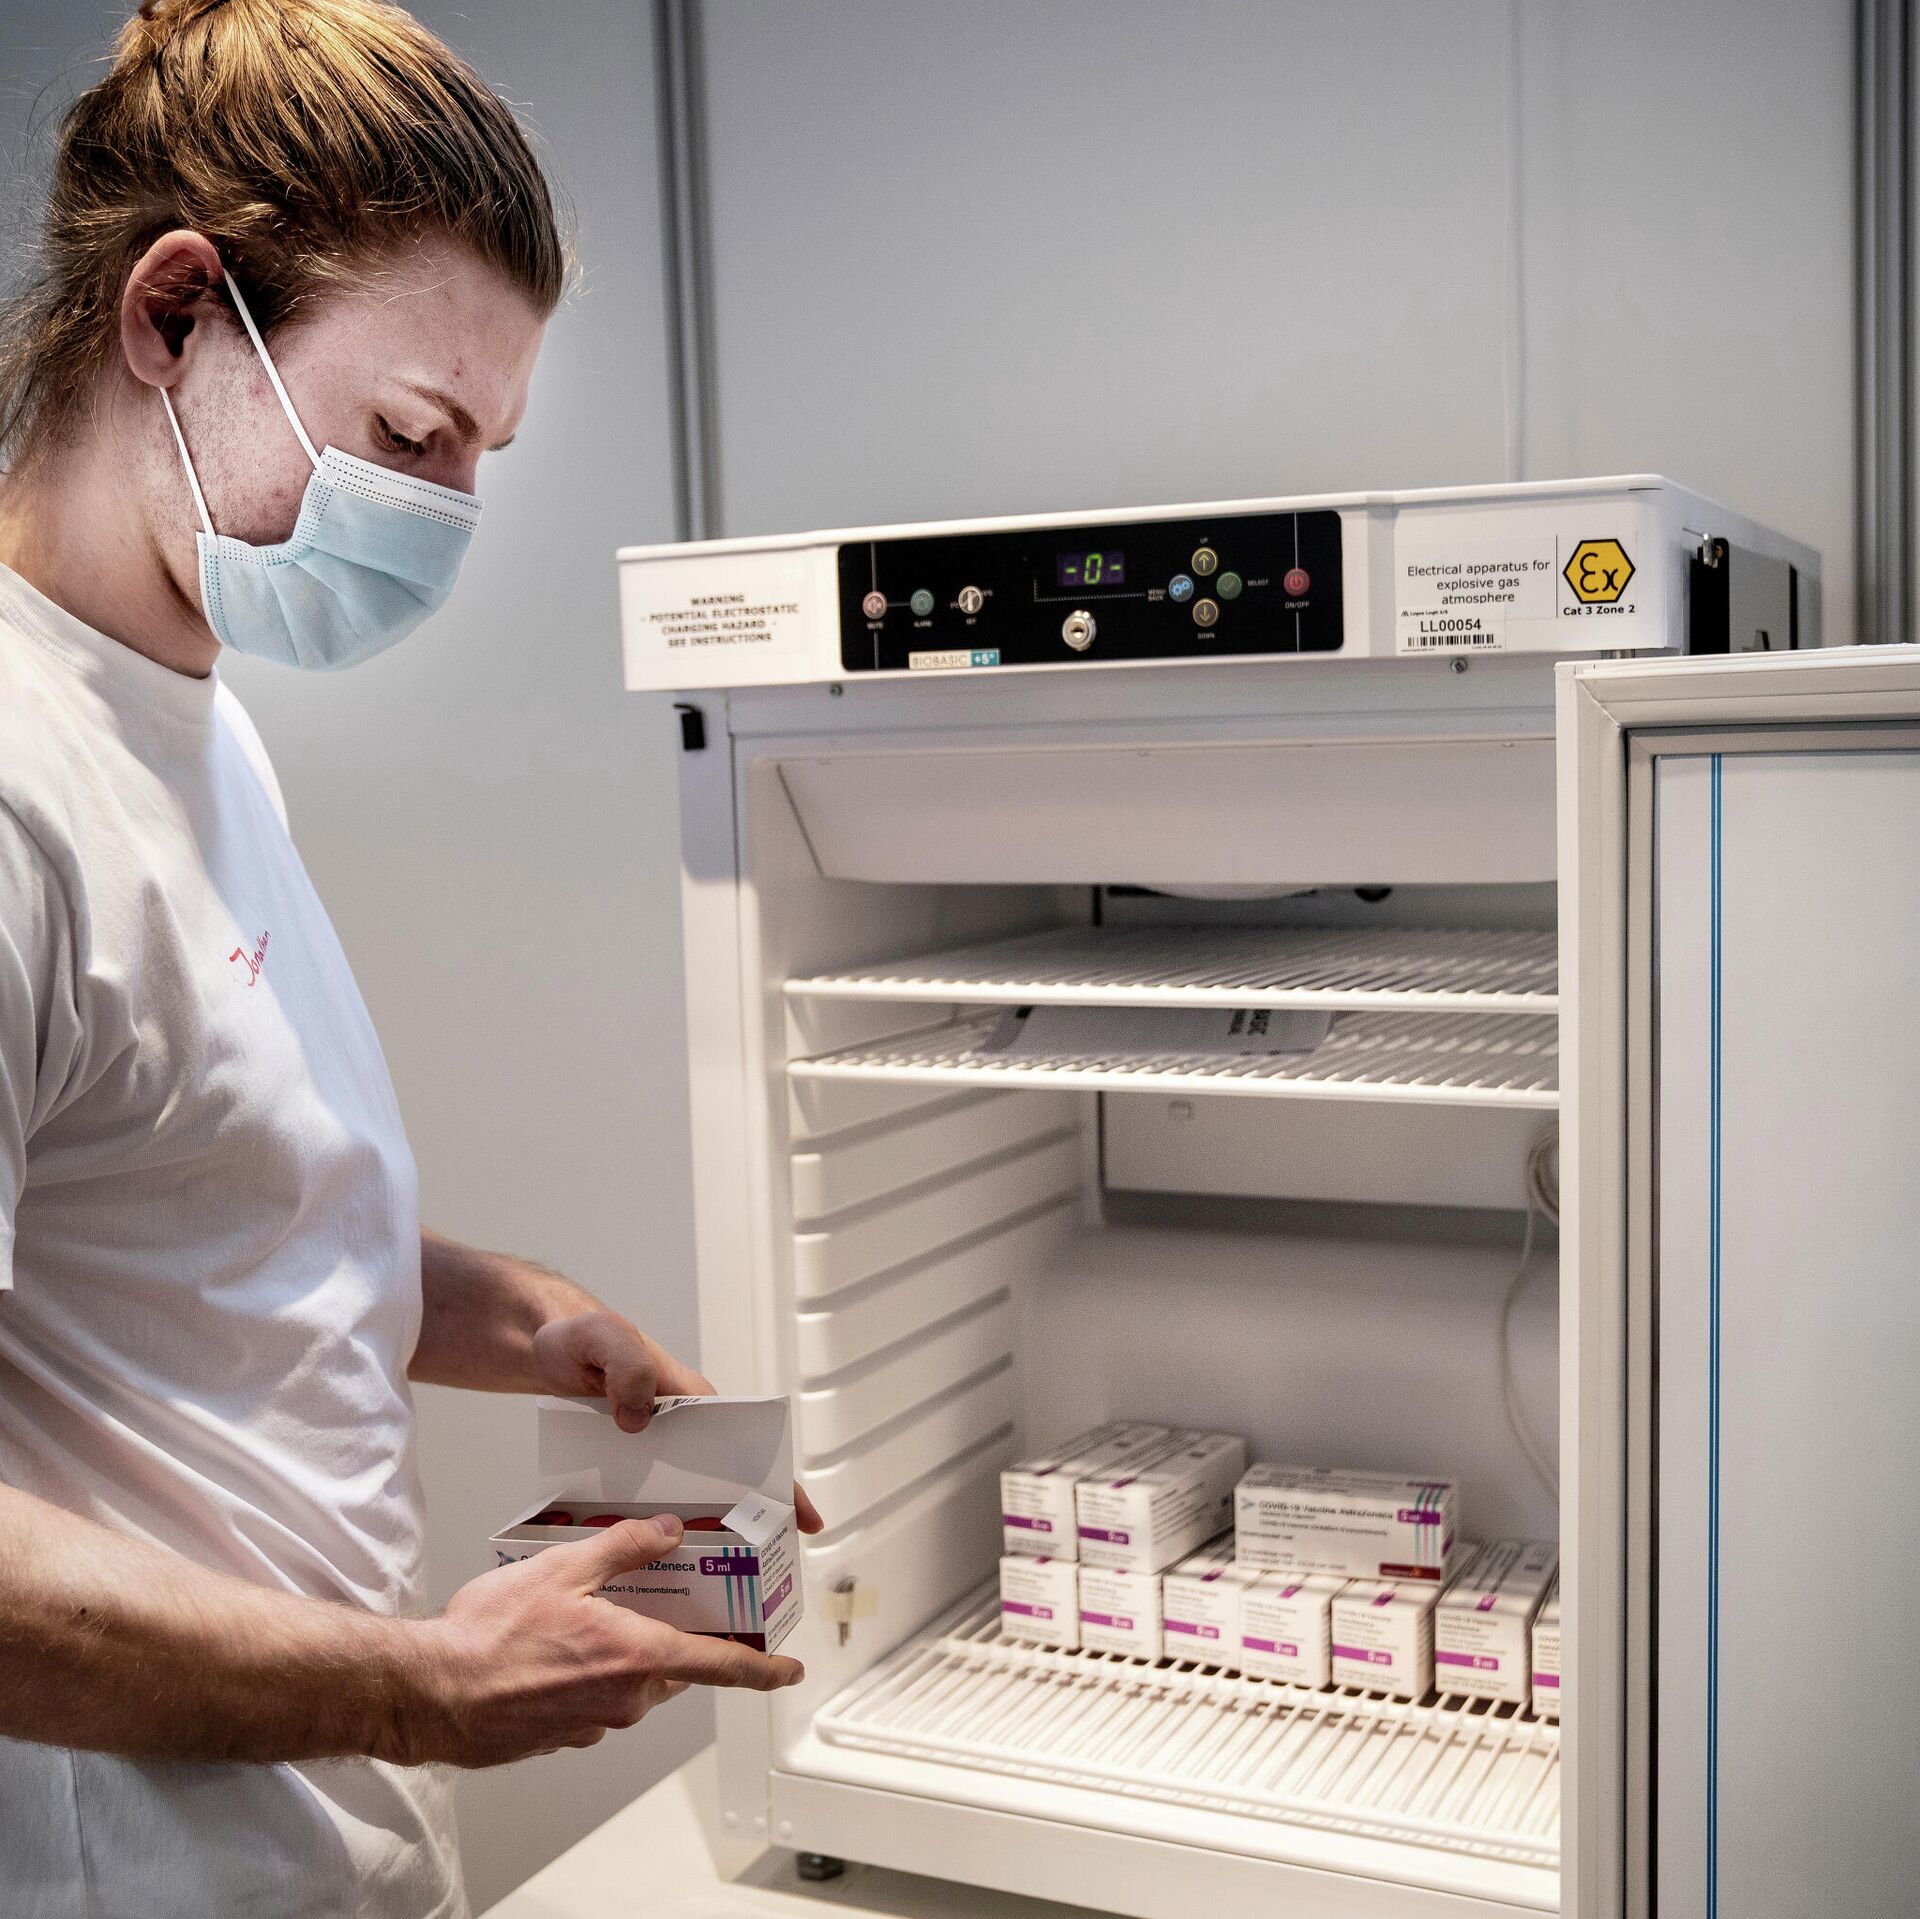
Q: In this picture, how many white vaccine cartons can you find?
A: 11